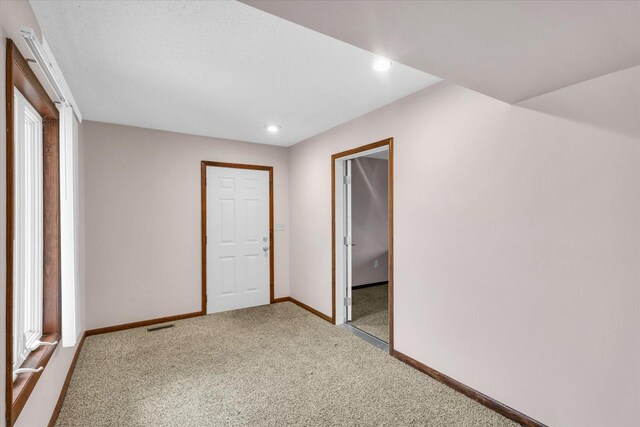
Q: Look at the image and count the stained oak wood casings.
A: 3